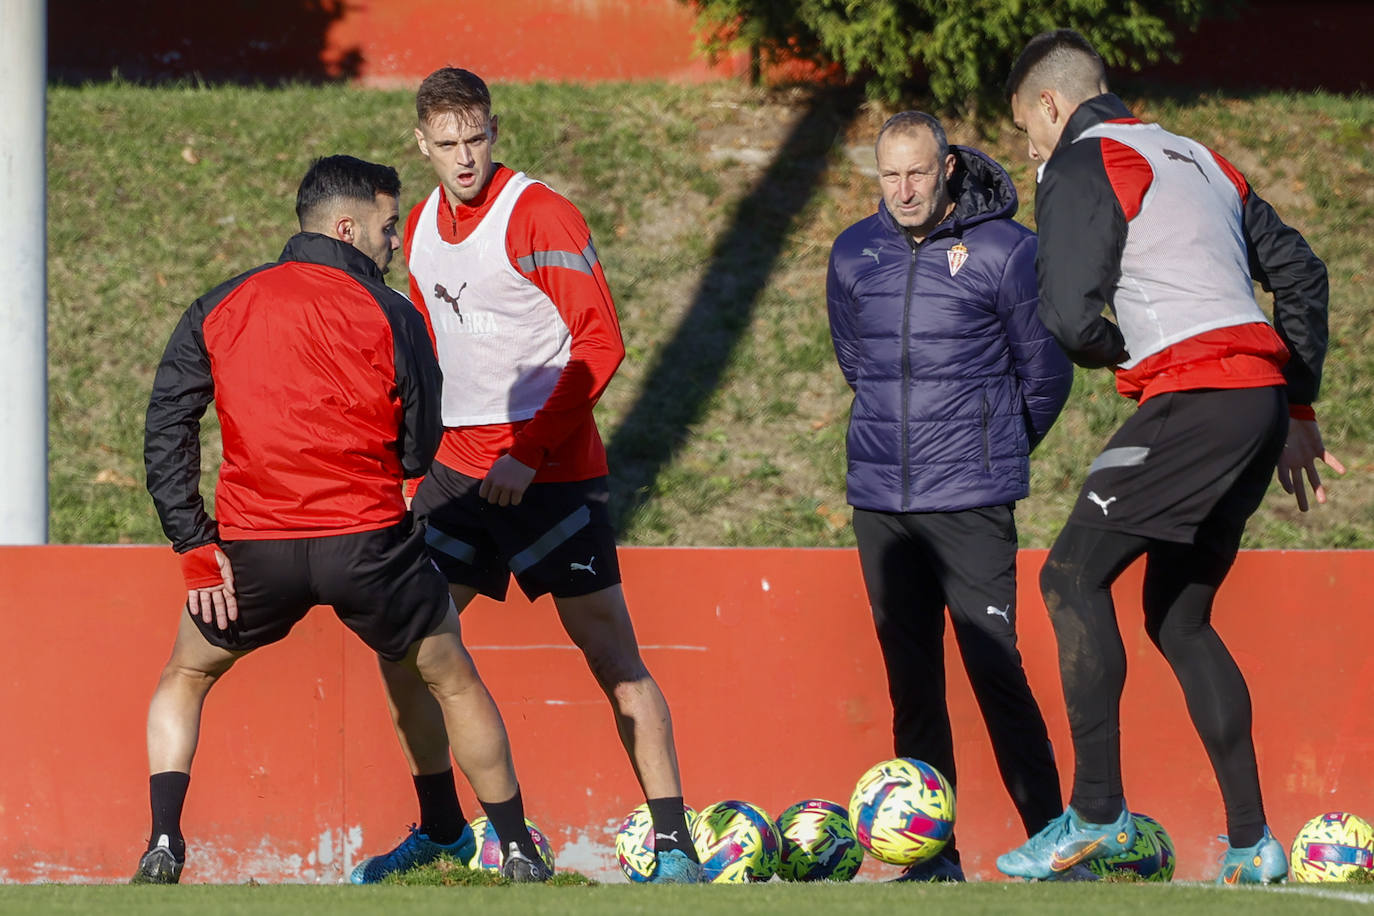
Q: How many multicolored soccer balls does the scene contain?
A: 7